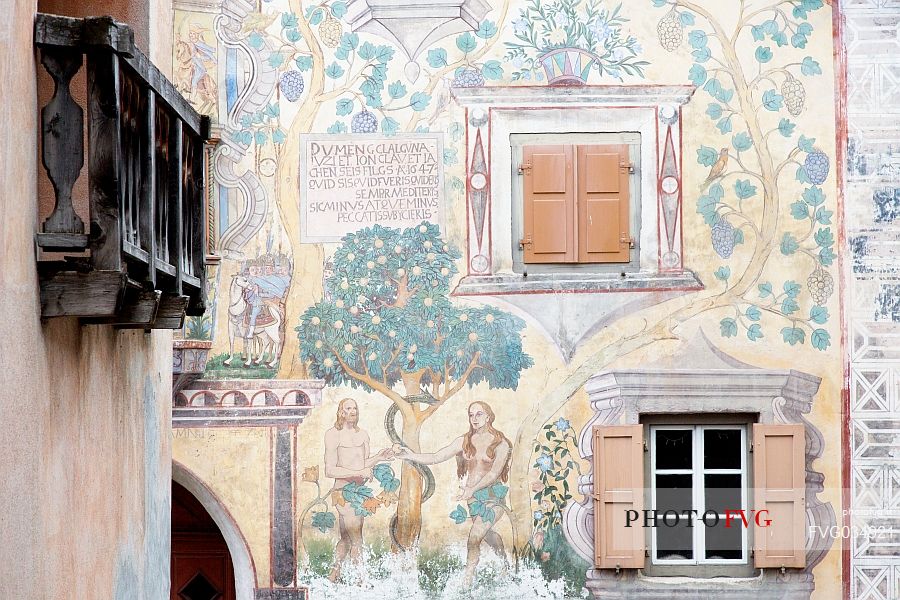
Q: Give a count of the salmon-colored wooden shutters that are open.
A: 2